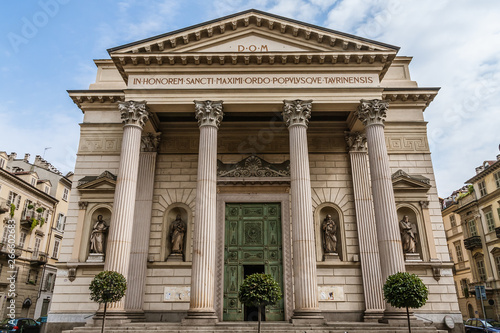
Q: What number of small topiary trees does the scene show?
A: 3